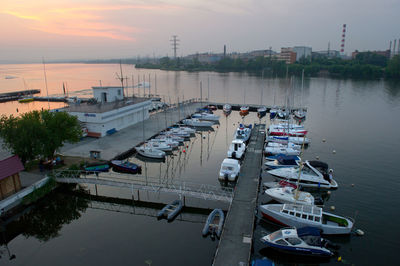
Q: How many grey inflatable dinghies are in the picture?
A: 2